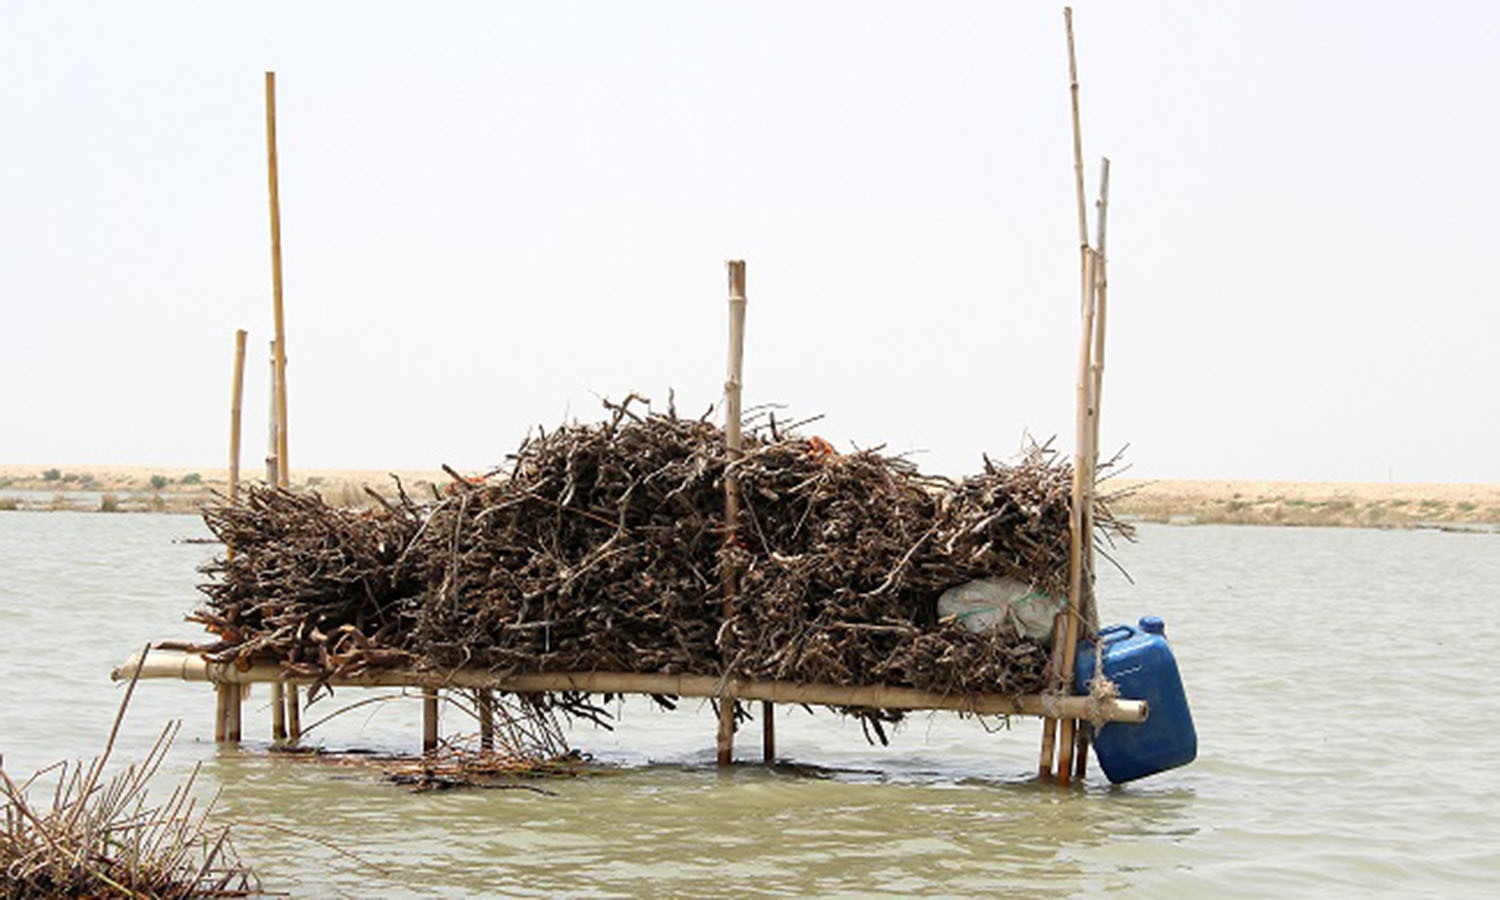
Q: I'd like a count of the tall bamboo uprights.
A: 7